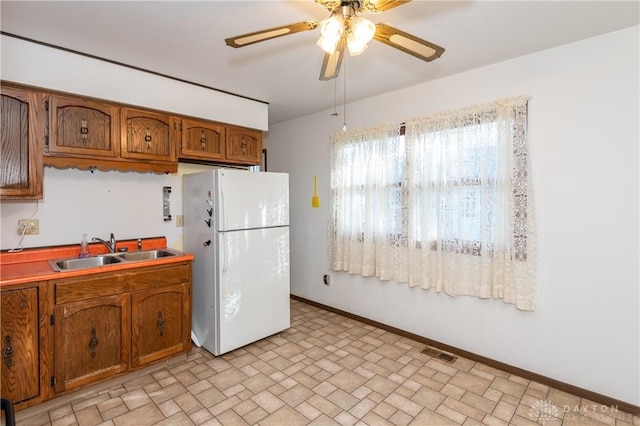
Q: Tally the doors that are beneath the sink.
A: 2